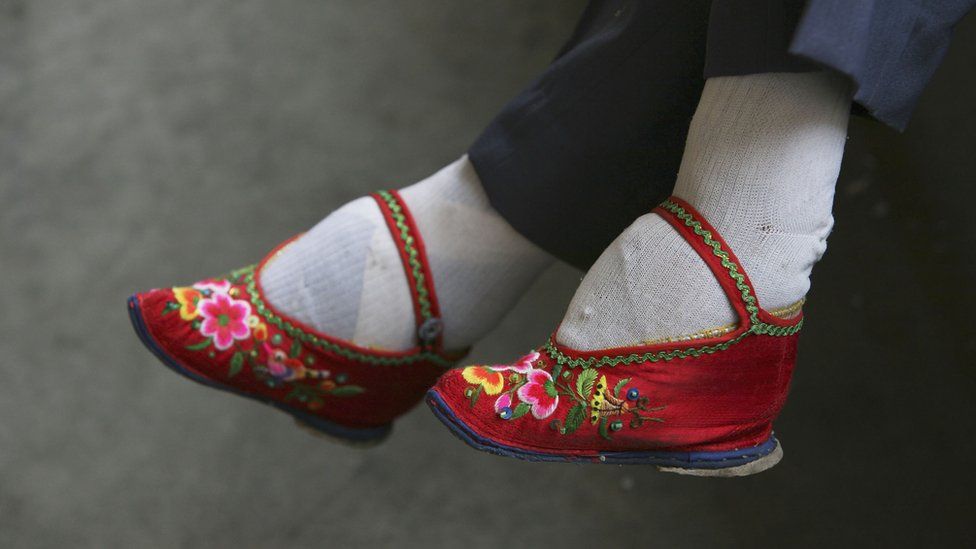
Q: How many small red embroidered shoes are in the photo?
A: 2